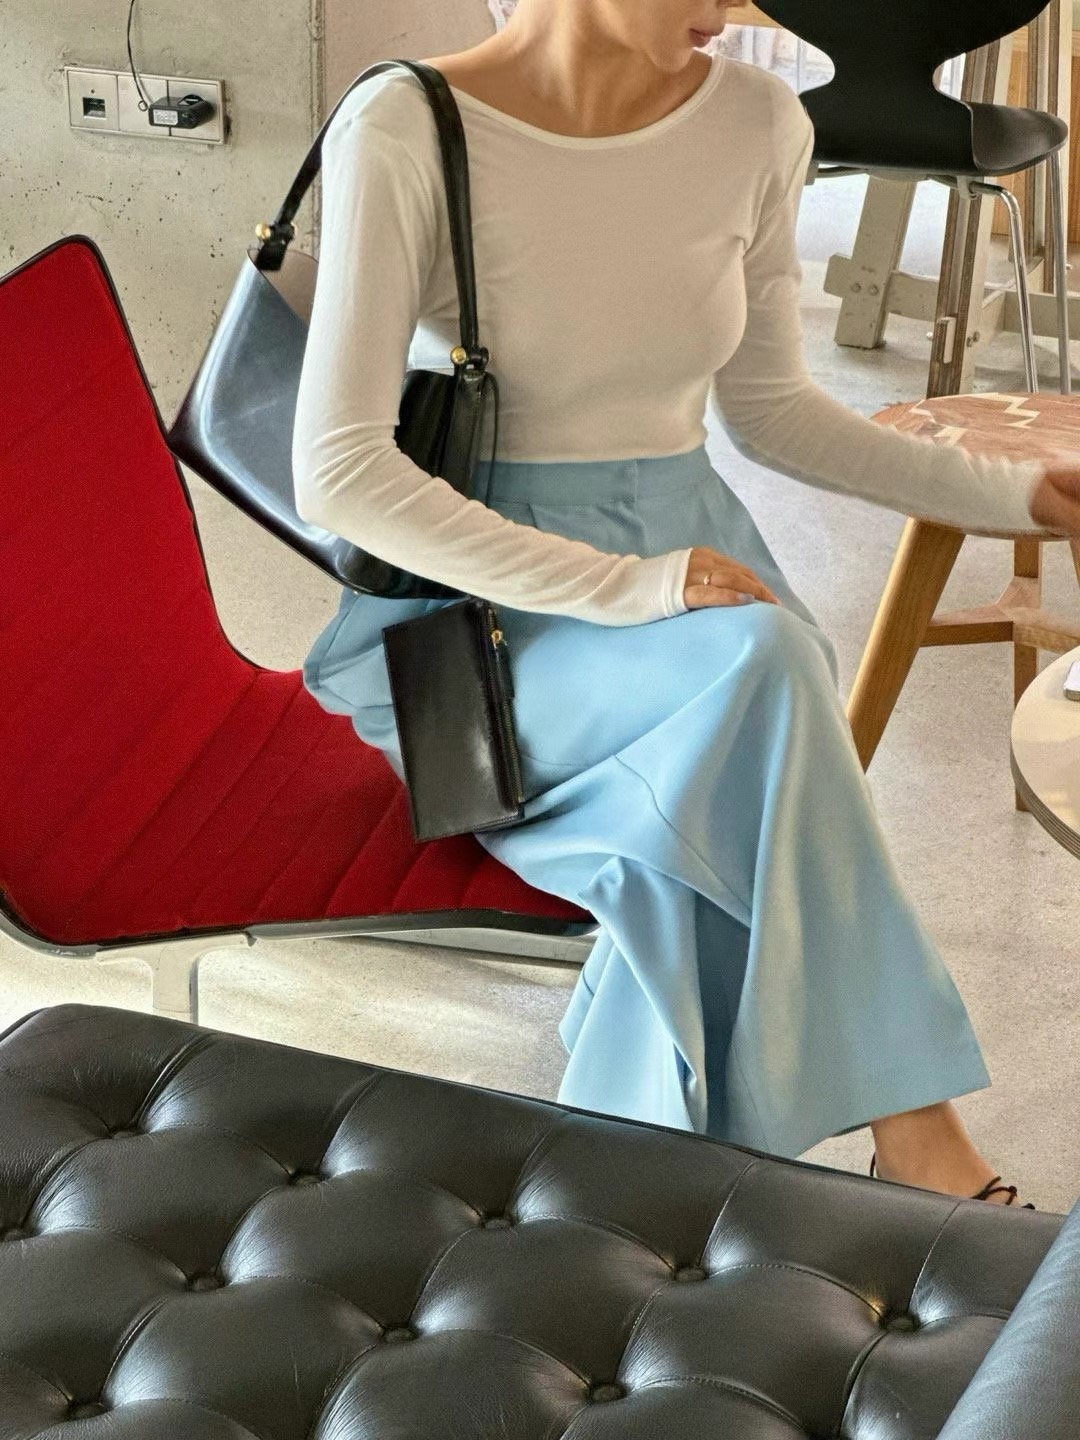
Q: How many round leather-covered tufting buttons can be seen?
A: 10